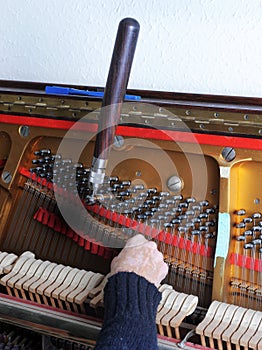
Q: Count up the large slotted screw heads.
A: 5